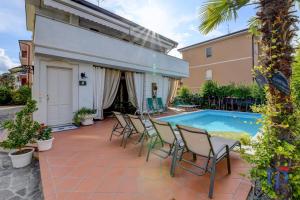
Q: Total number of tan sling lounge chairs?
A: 4